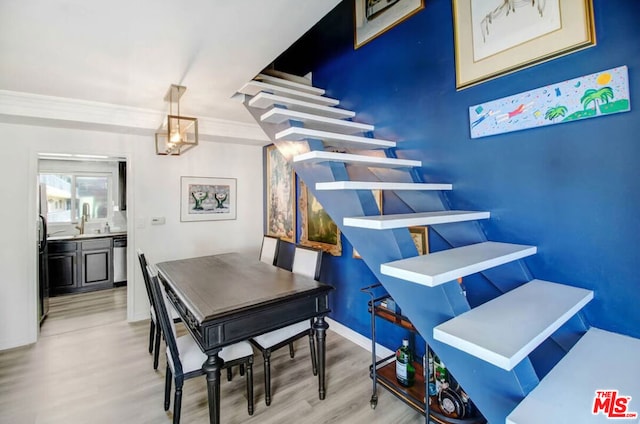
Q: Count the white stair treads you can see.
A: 11